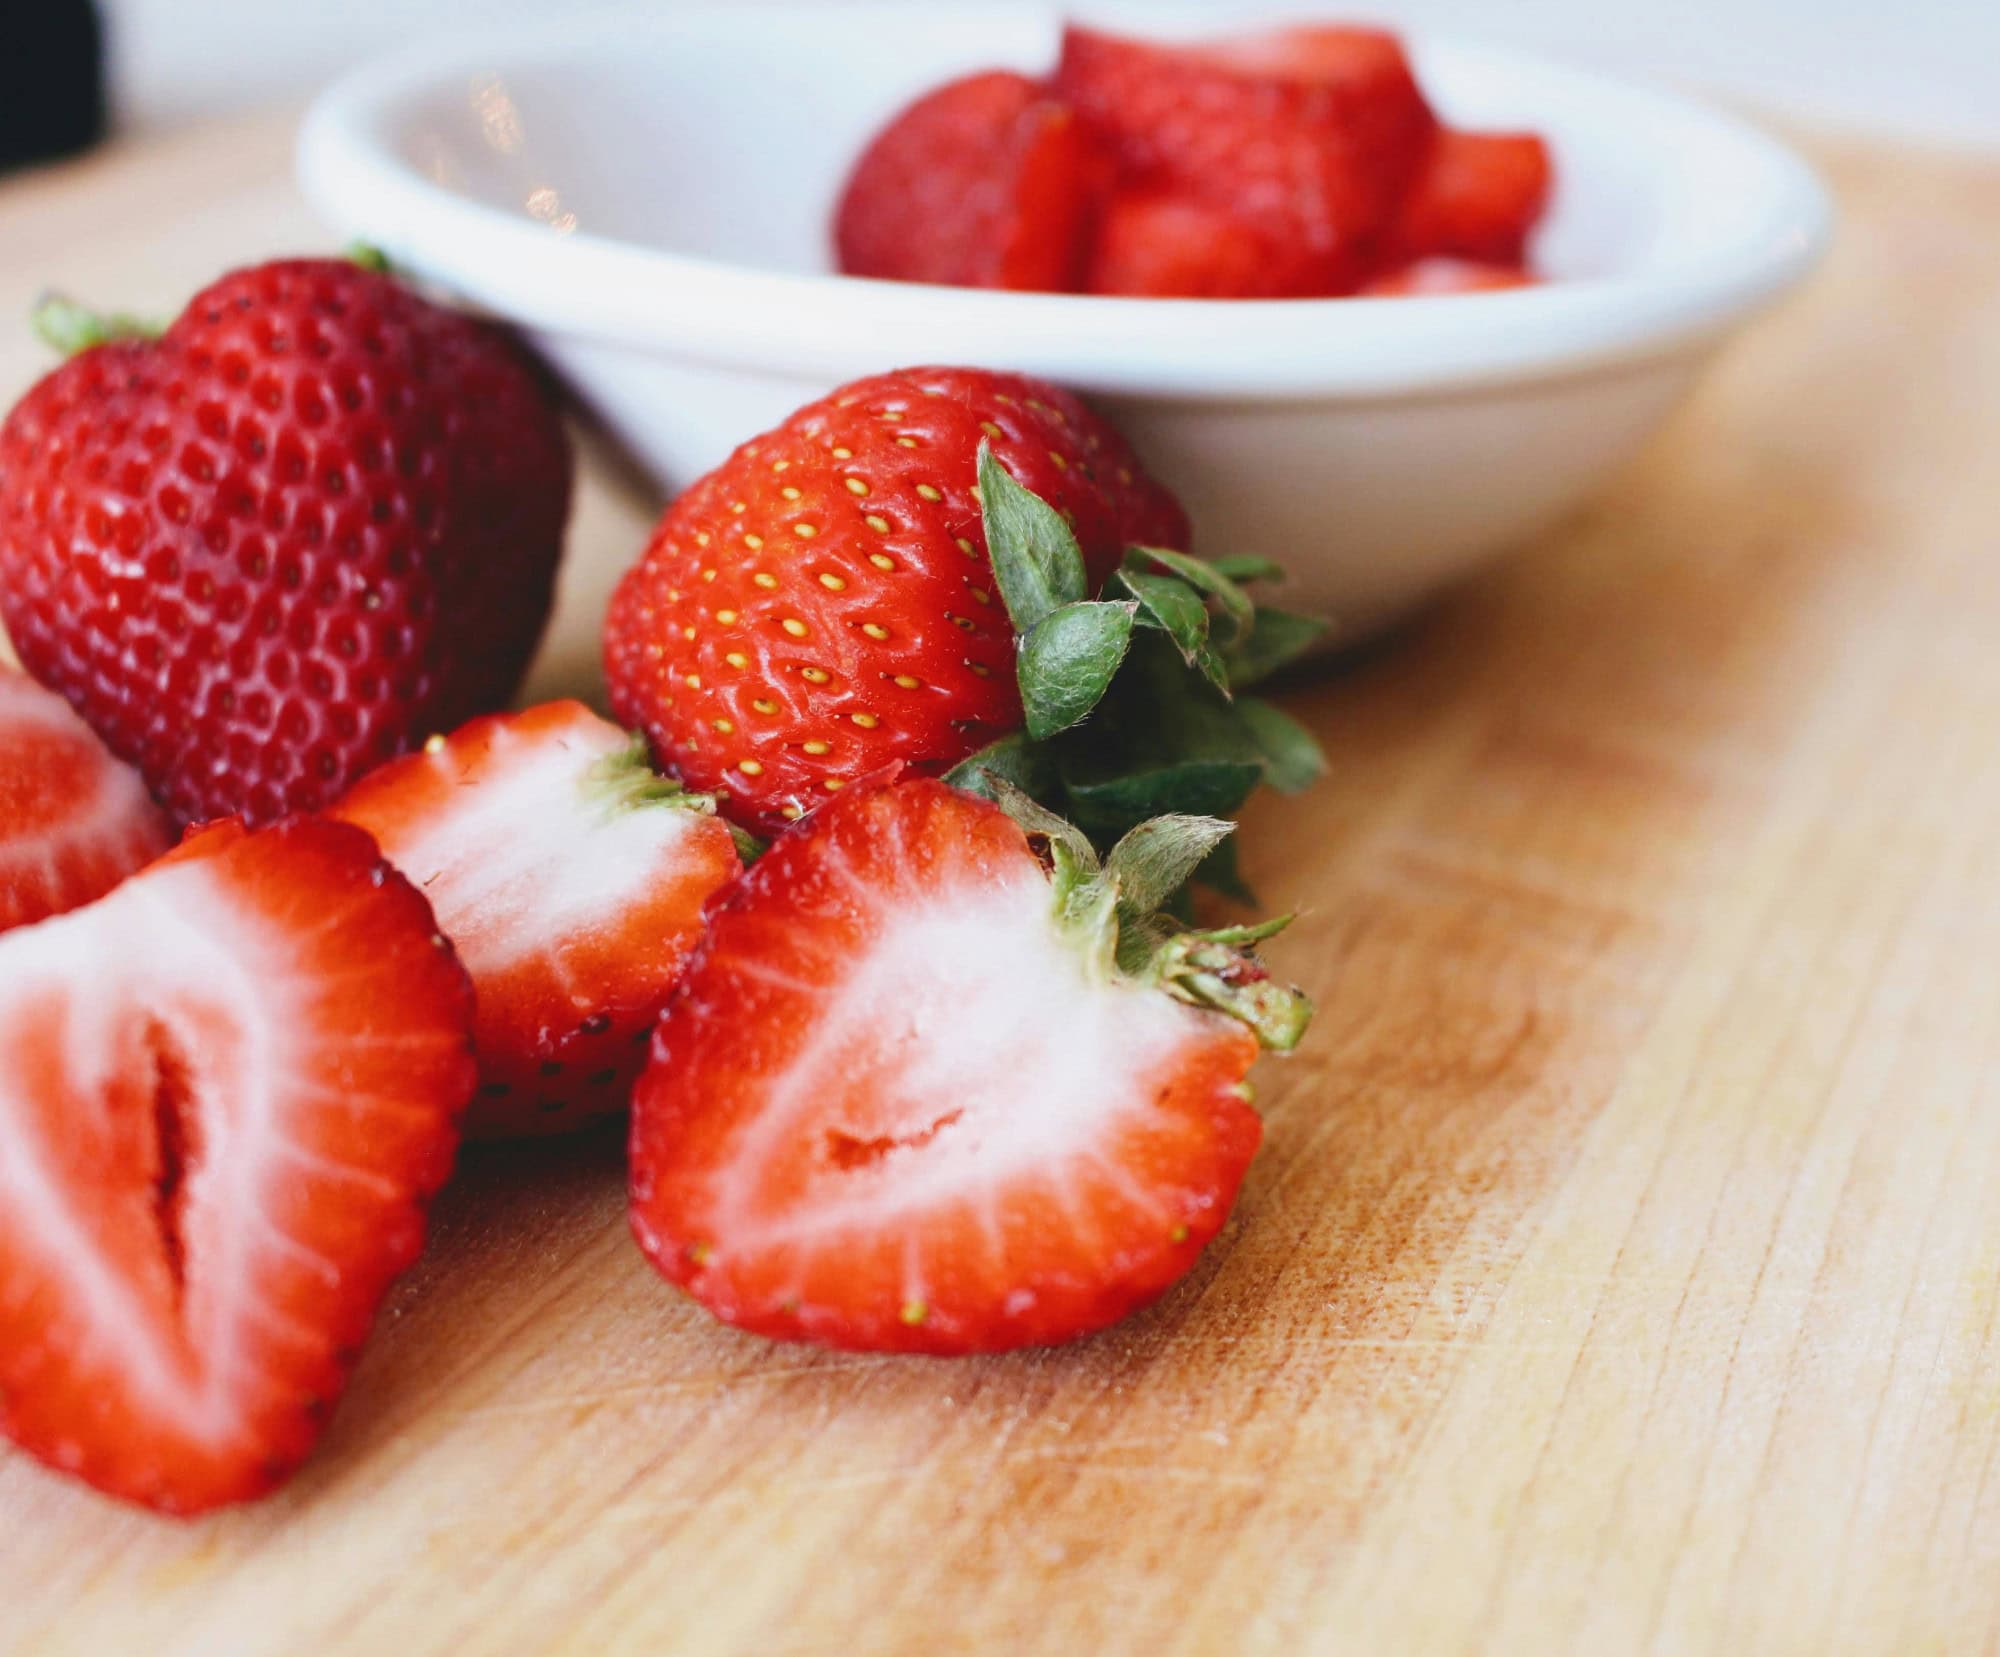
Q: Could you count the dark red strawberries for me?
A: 1